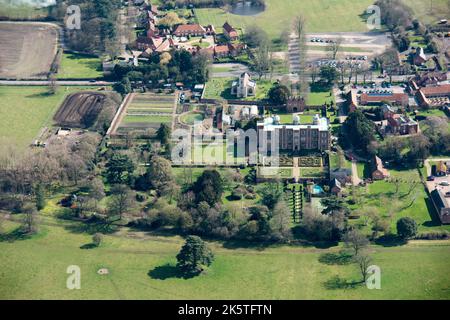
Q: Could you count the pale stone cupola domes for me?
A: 3